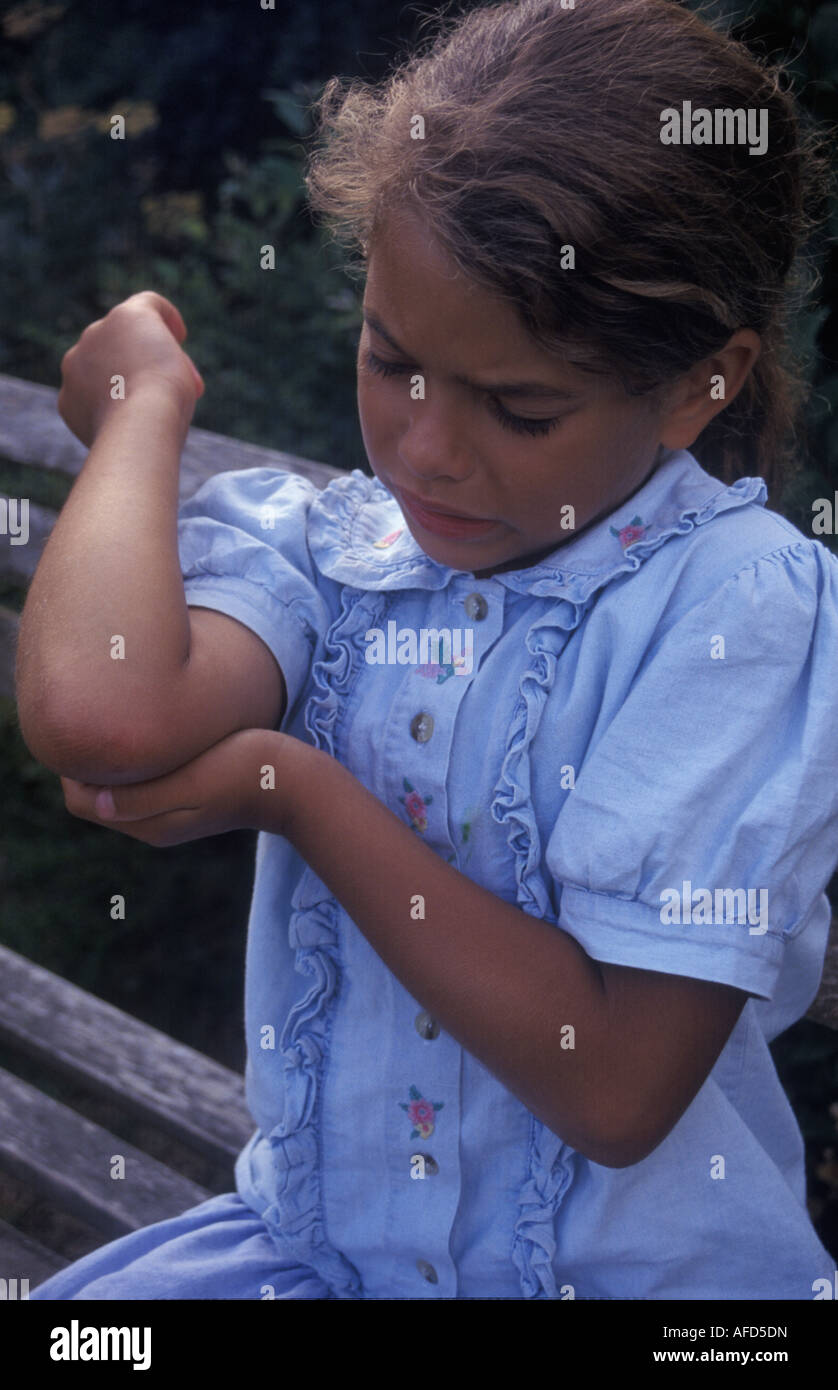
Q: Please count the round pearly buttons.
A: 5